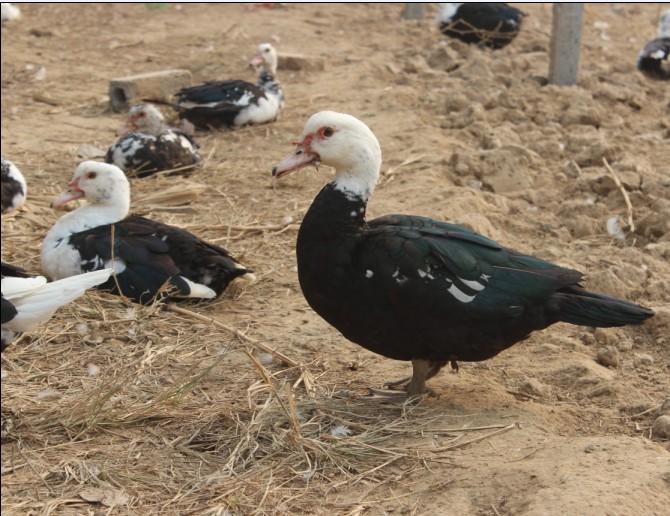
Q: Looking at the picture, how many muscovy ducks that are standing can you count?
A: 1